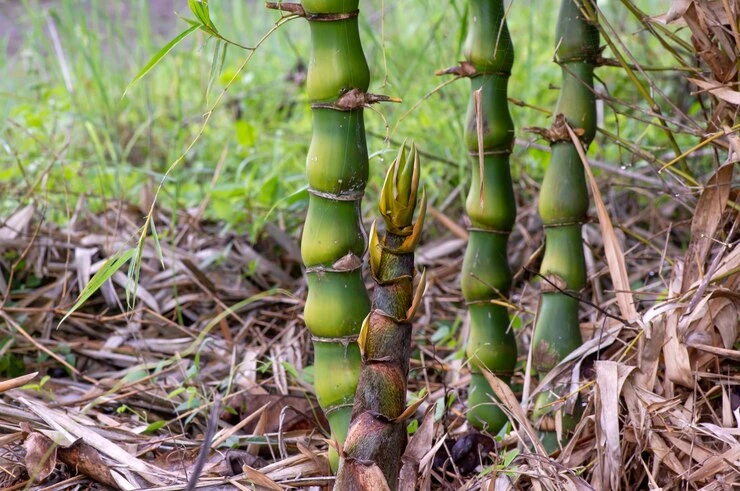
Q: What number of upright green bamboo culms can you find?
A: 3